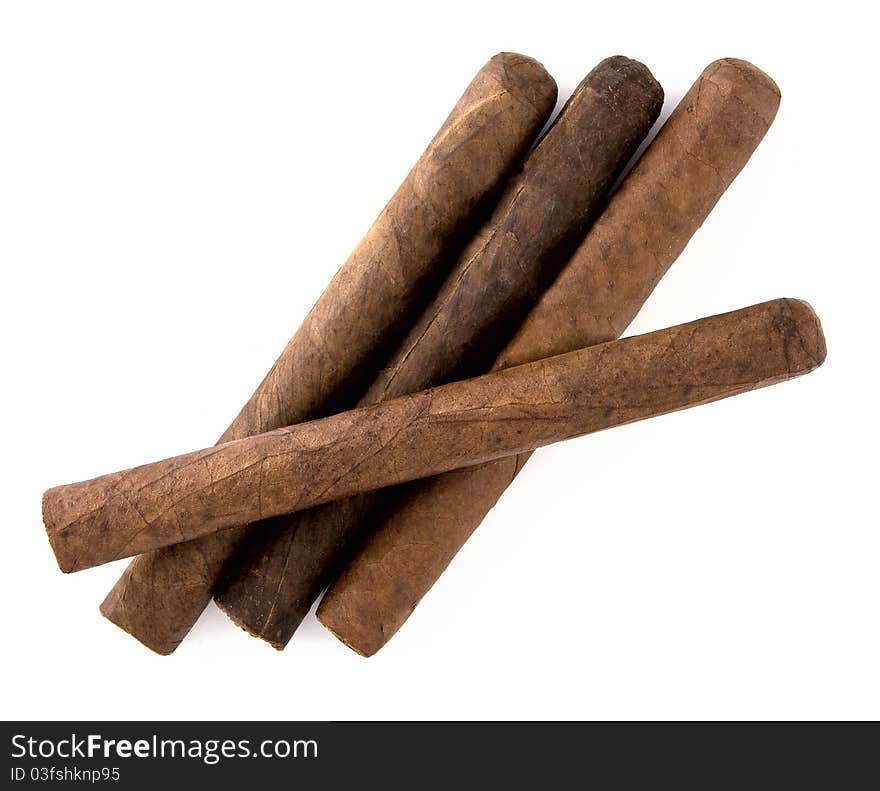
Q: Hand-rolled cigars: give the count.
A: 4